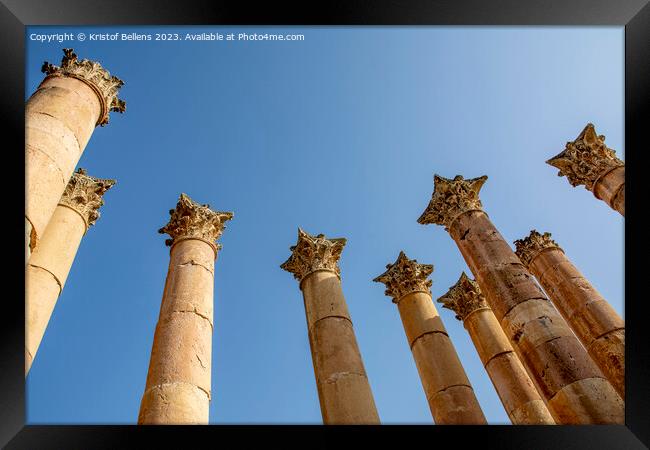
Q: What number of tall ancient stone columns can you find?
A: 9